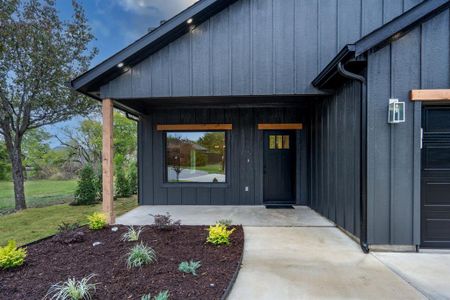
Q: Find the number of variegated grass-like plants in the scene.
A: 3